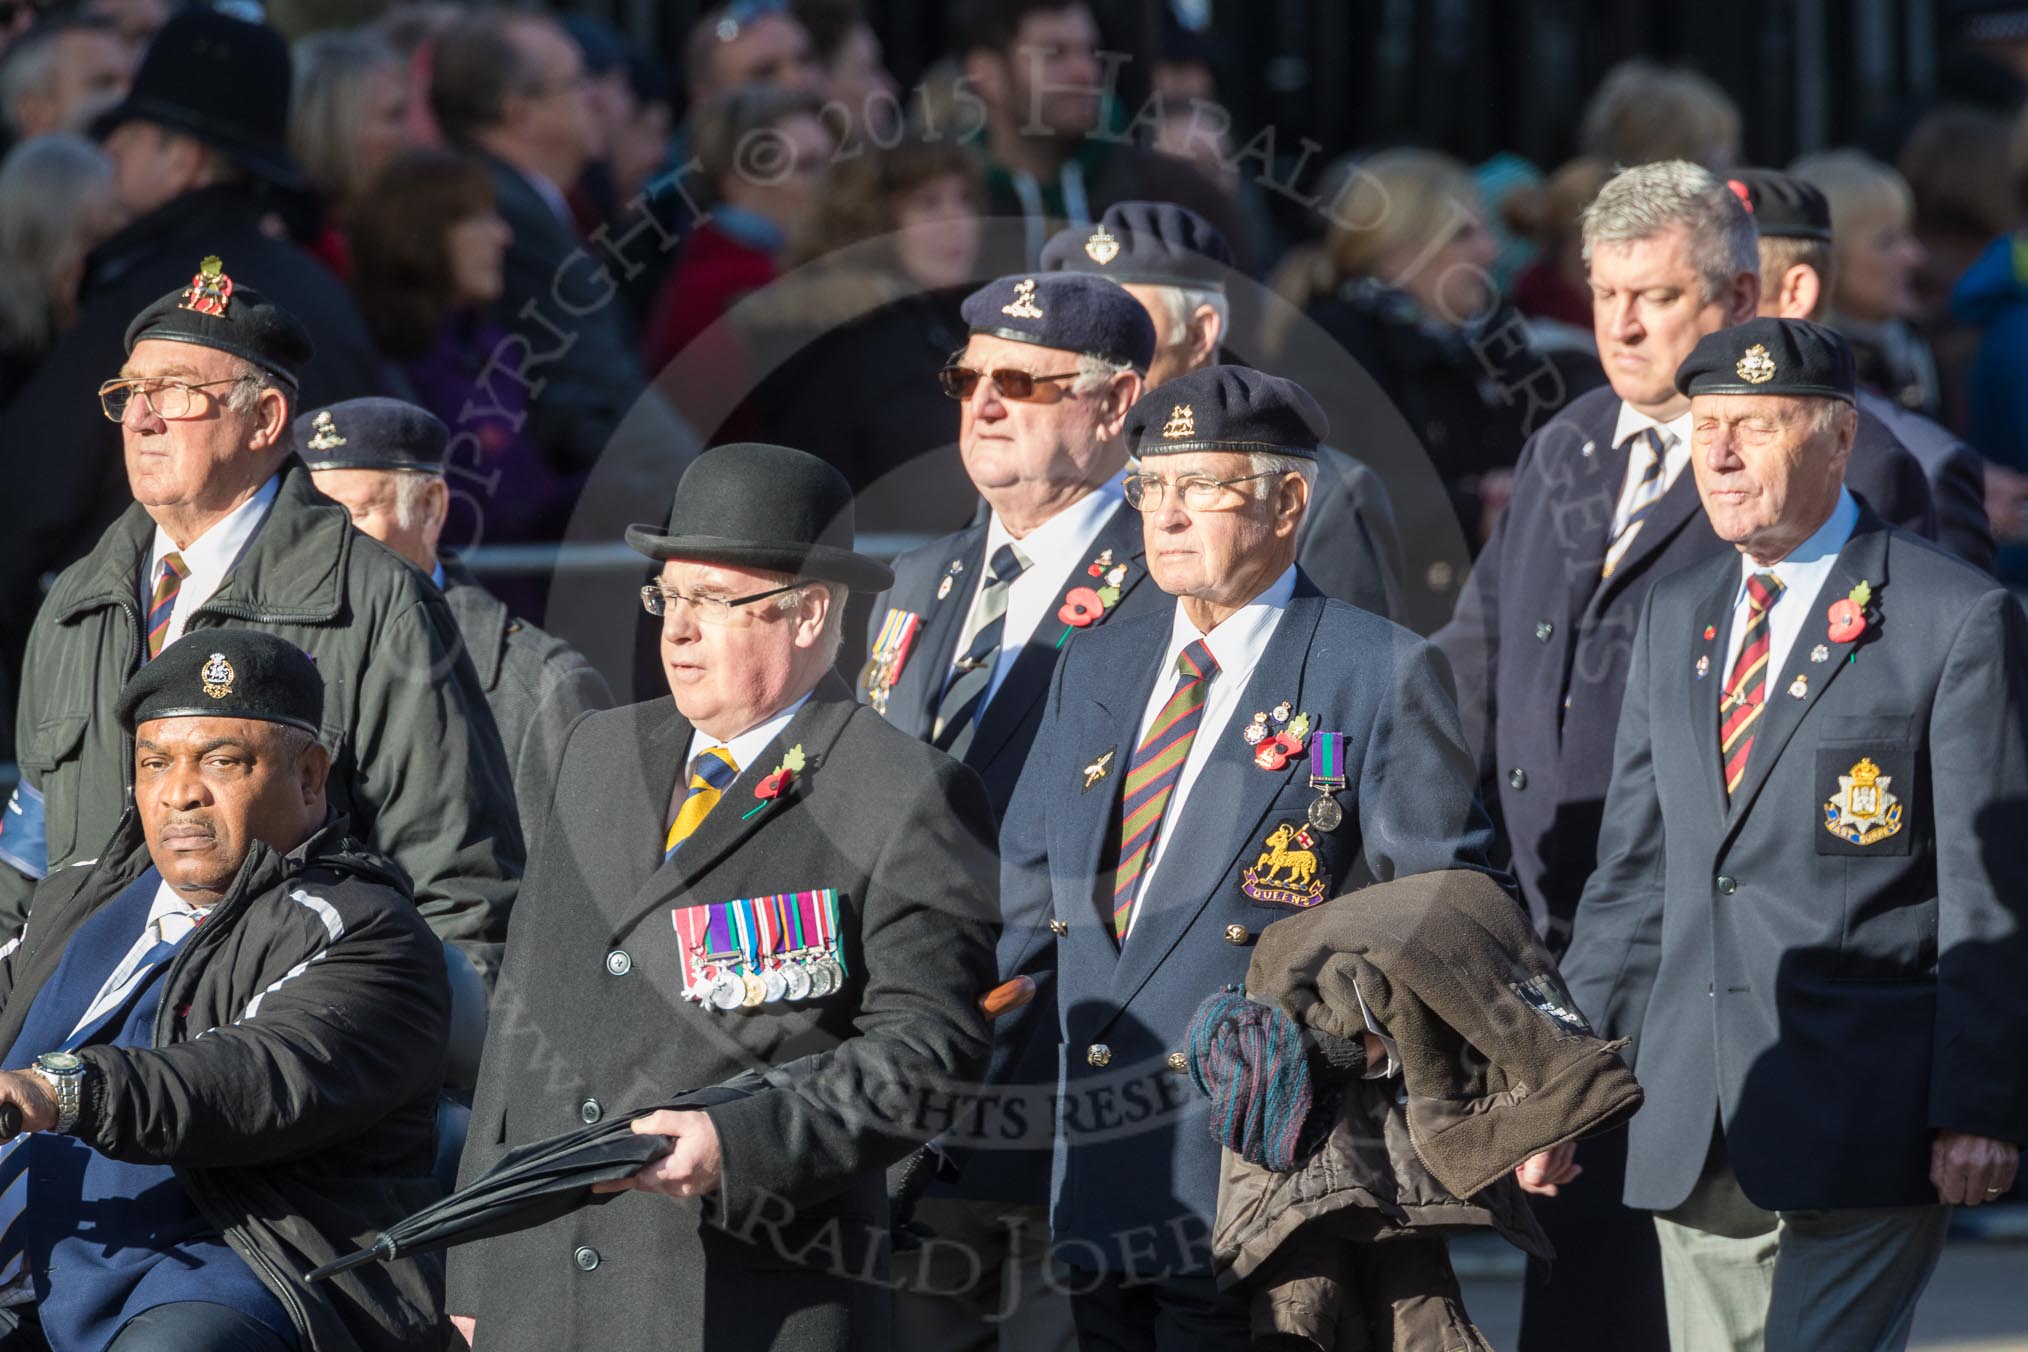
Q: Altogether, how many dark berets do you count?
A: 8